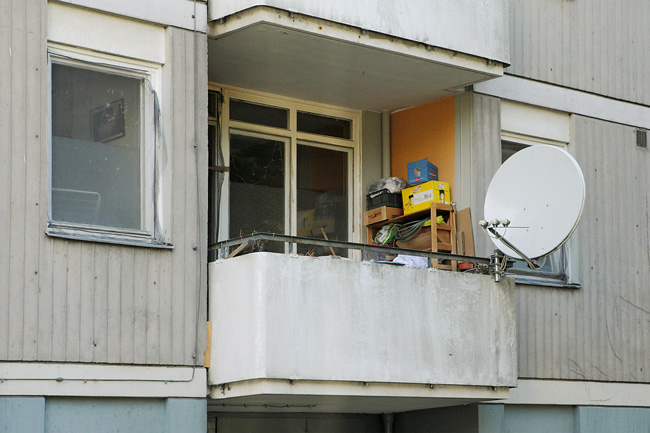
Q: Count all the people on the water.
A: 0